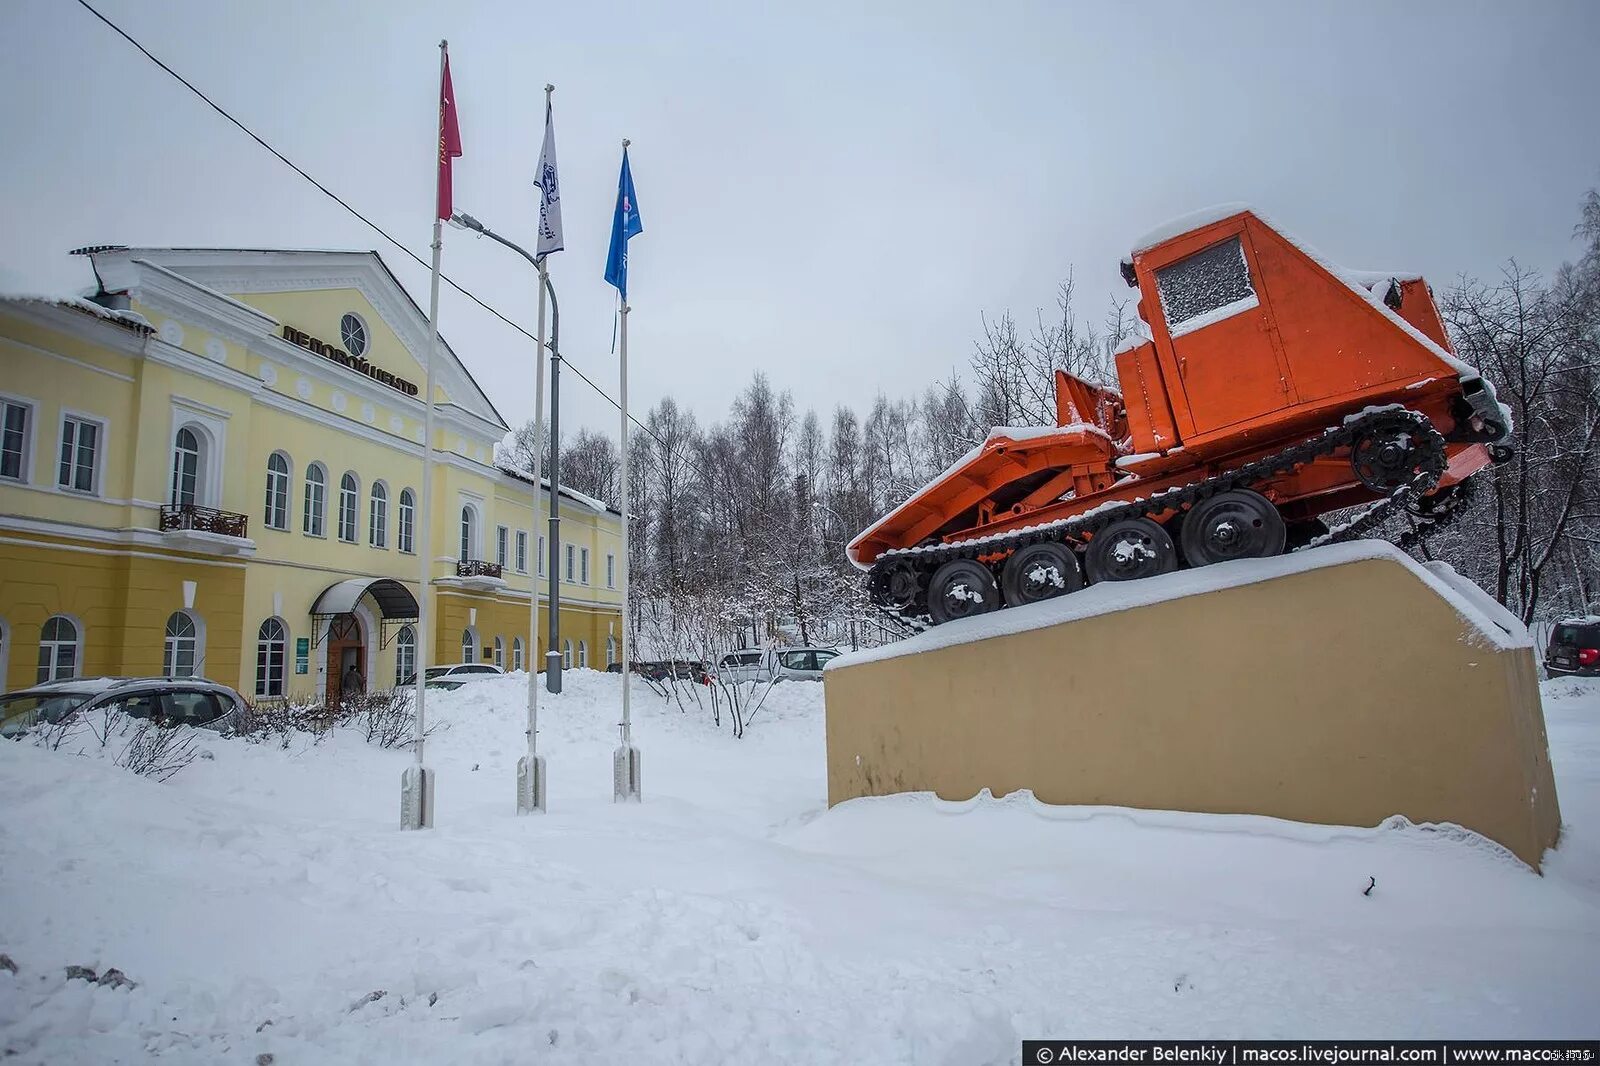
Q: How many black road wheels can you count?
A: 4